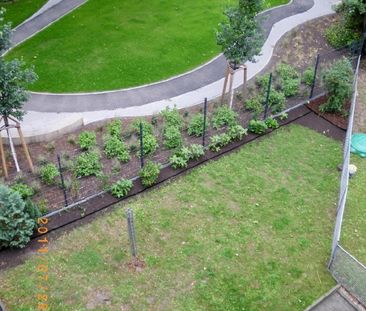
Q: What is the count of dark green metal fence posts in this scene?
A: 5